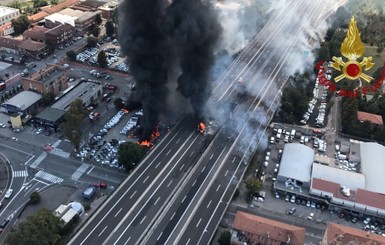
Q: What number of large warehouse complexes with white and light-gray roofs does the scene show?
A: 1